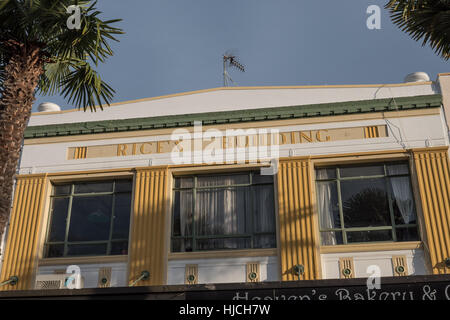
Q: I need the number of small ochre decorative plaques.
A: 5